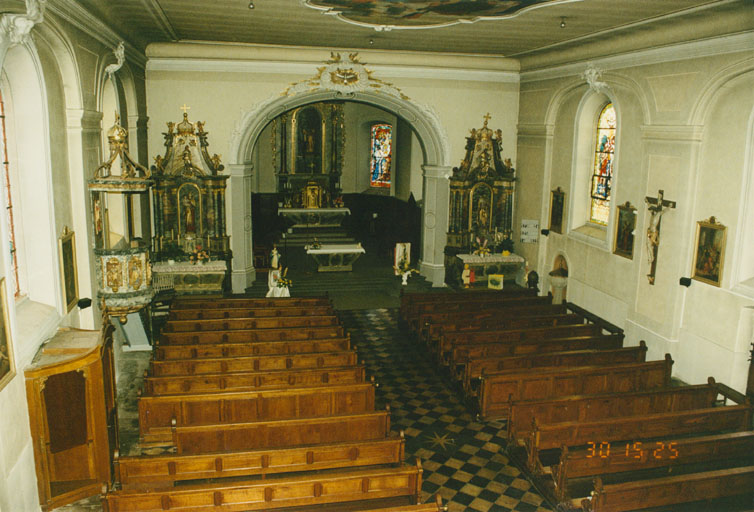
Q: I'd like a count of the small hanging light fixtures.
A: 3